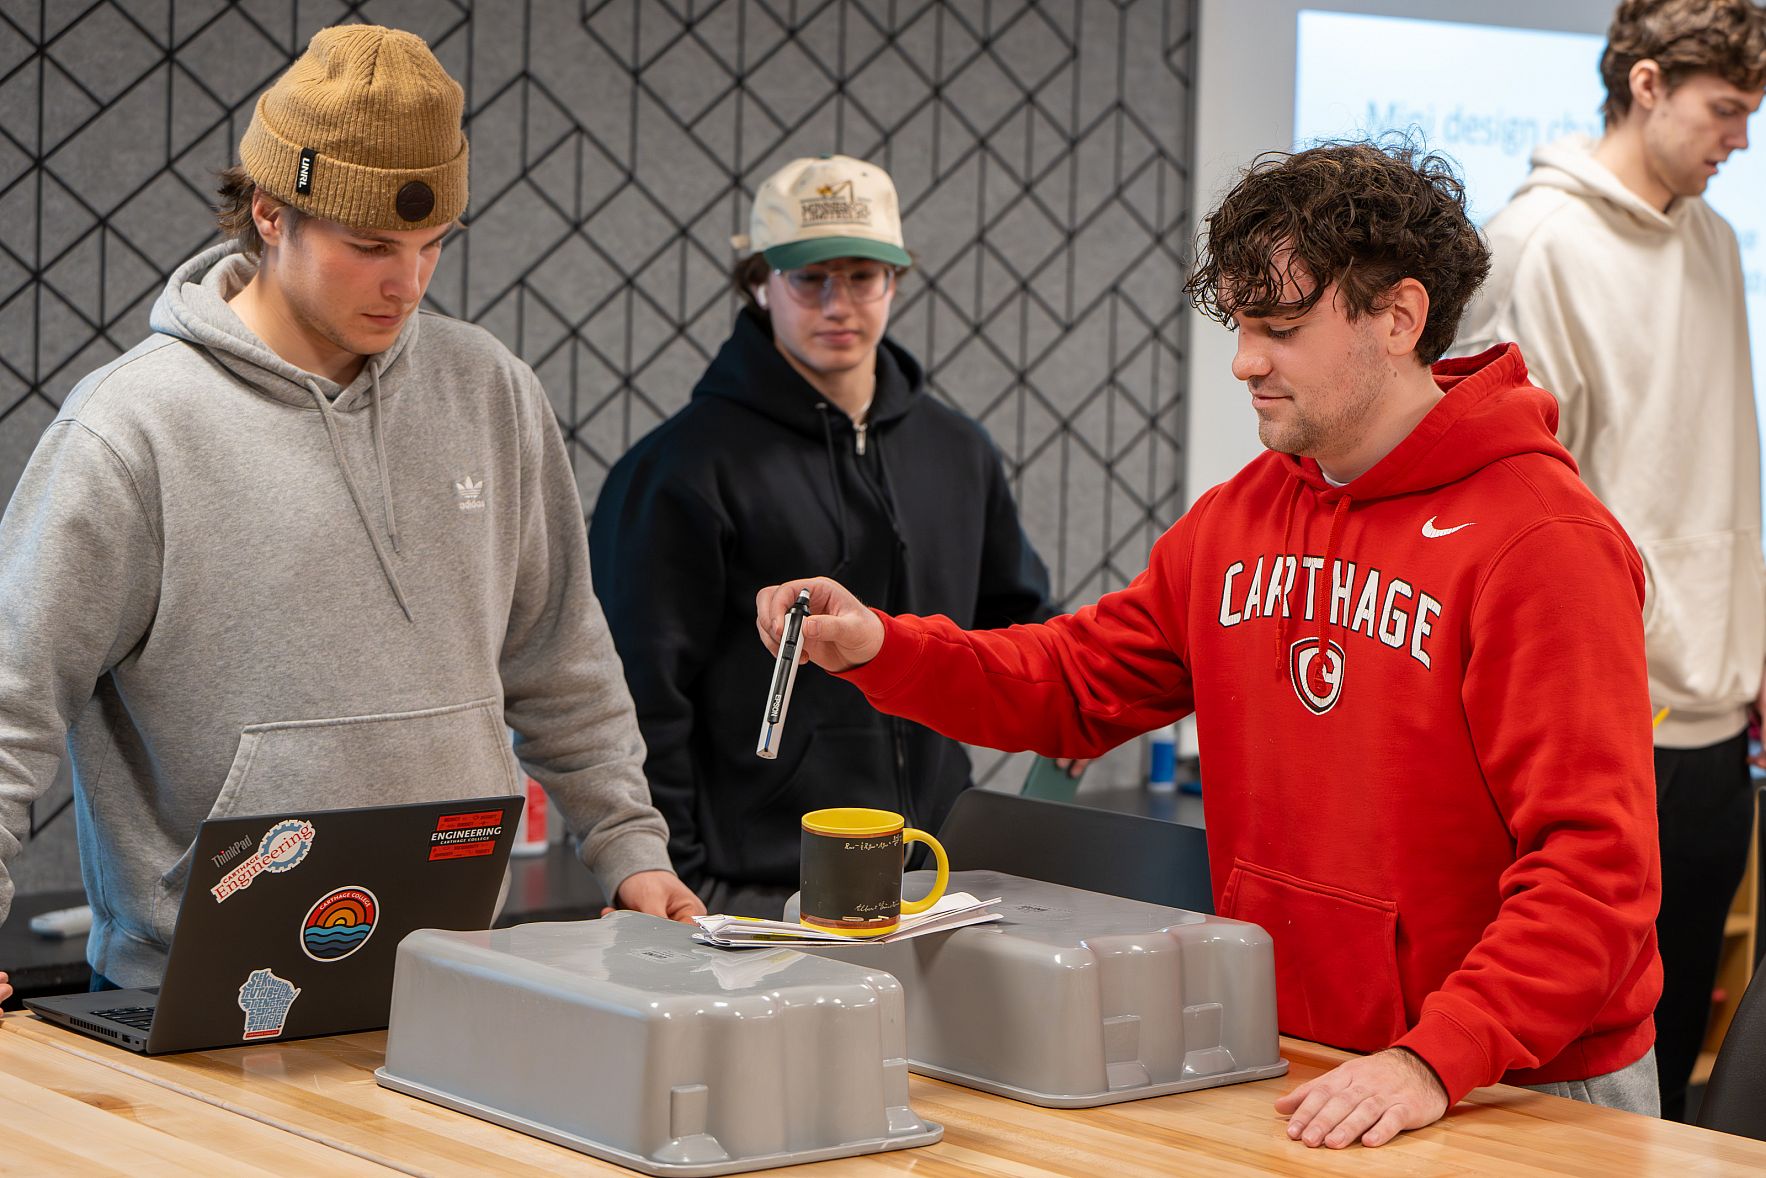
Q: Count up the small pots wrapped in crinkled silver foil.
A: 0